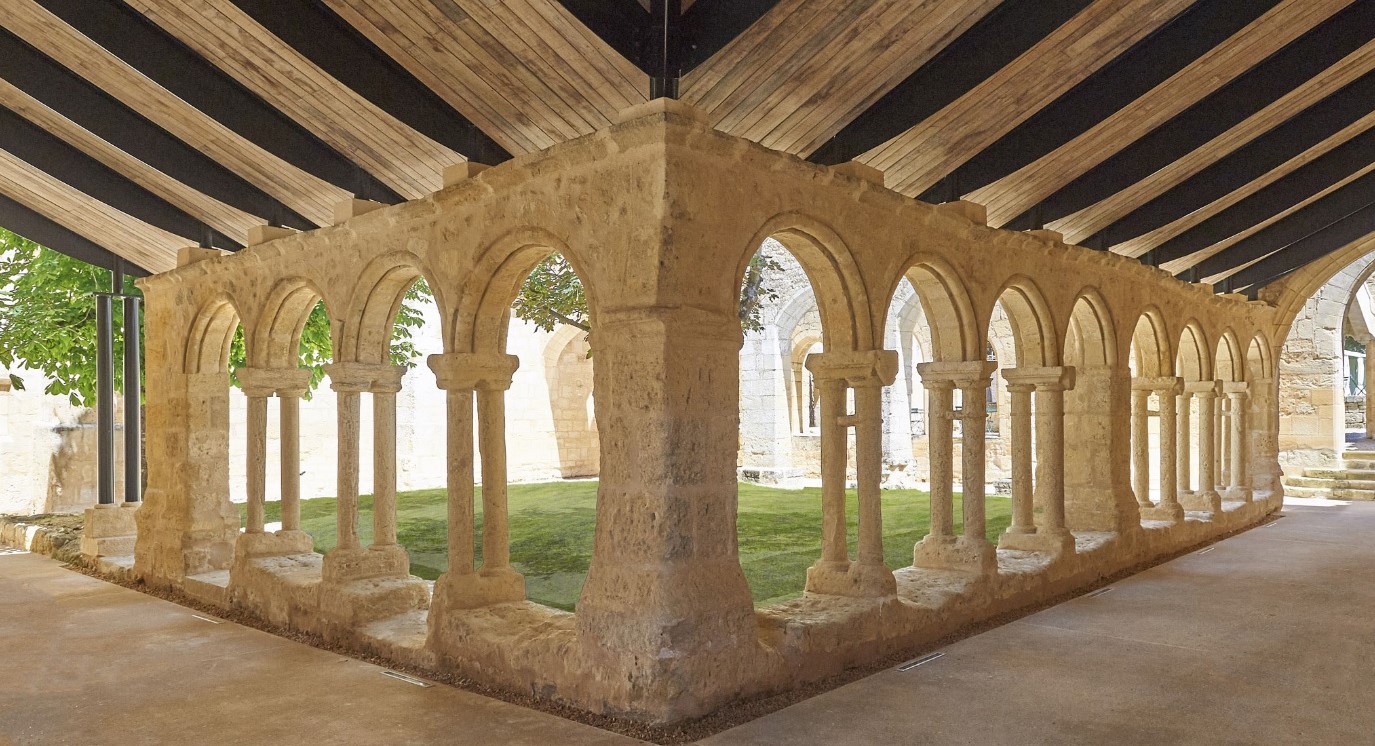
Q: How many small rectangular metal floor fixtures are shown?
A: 6